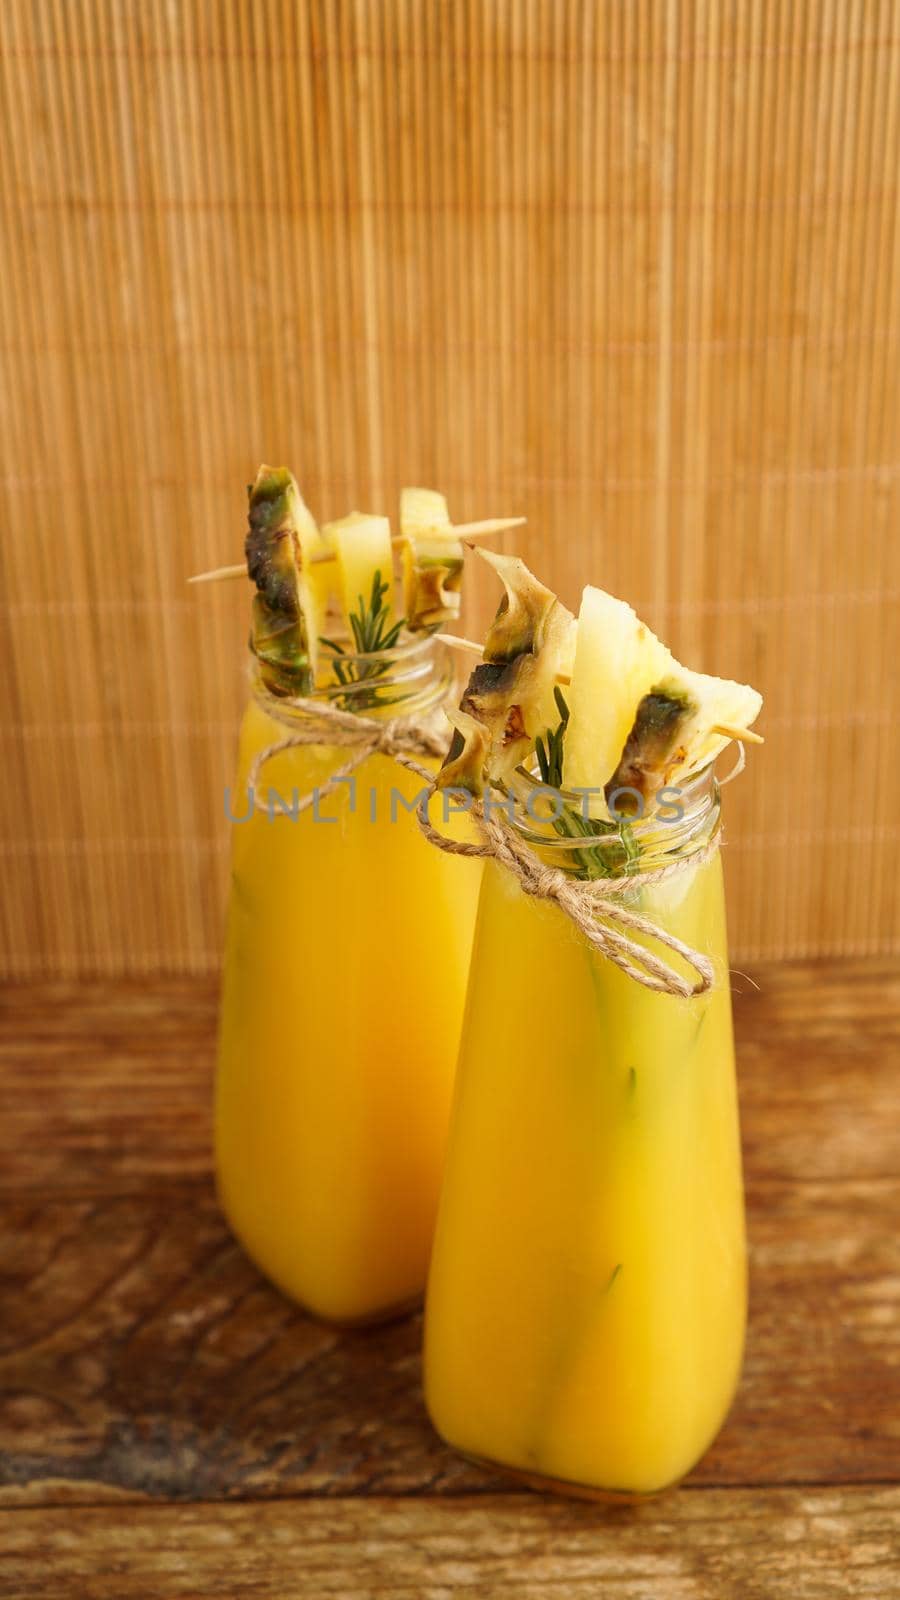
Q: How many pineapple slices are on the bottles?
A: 6